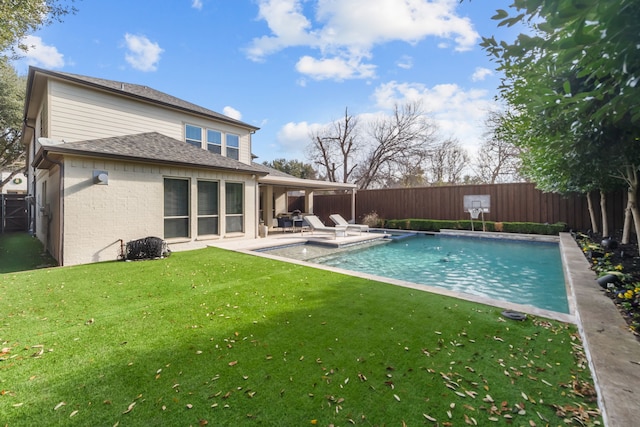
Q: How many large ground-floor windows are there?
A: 3